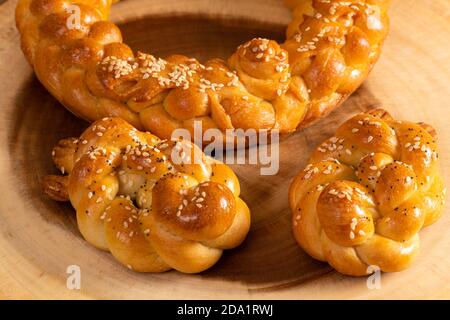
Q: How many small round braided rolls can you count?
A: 2